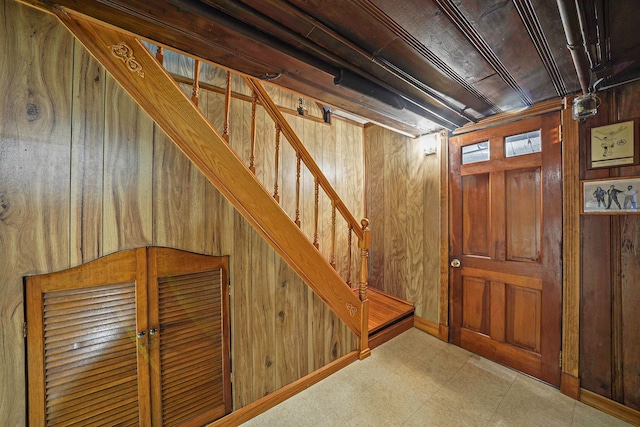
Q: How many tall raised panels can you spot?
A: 2